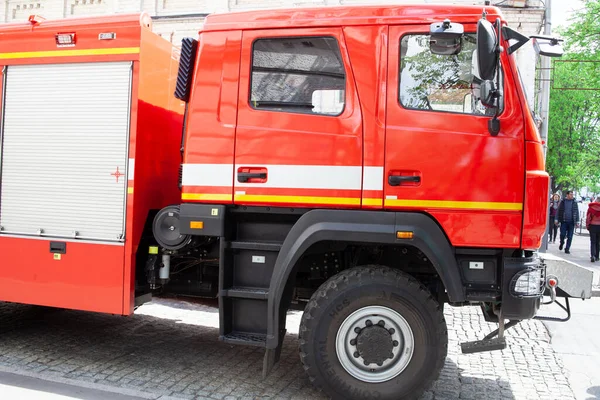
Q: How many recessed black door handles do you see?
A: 2